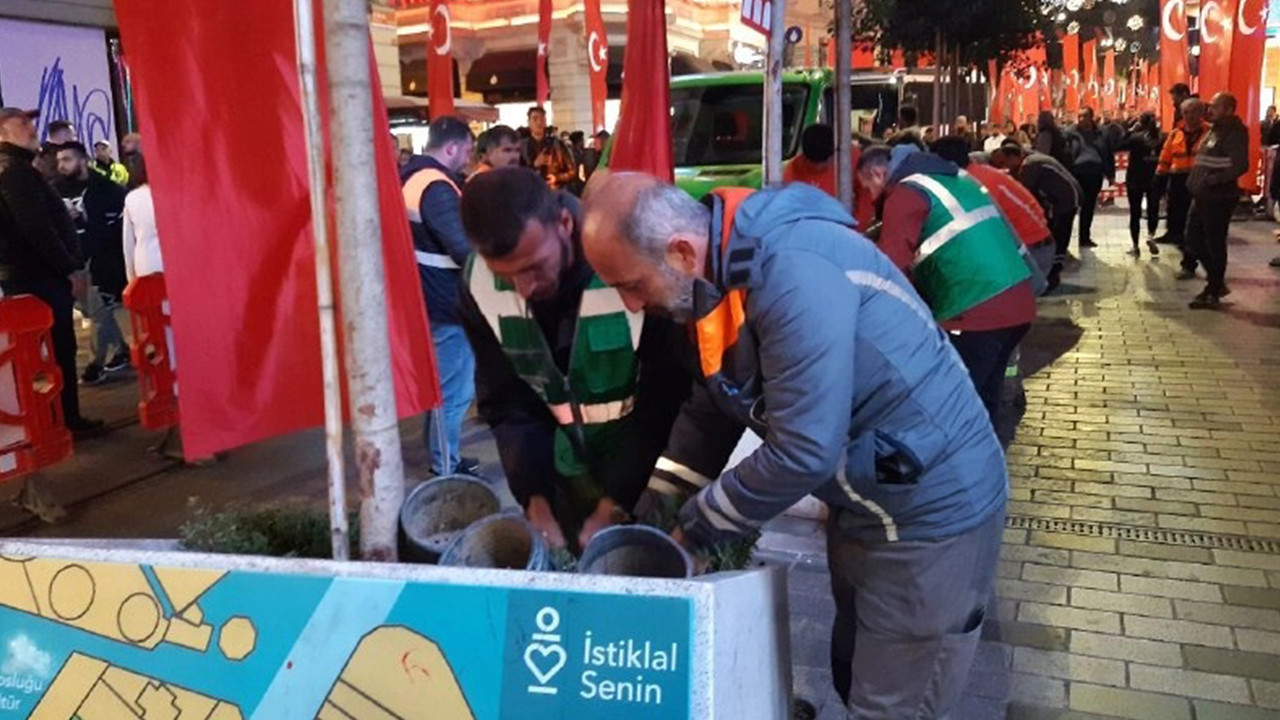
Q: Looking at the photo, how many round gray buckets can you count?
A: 3